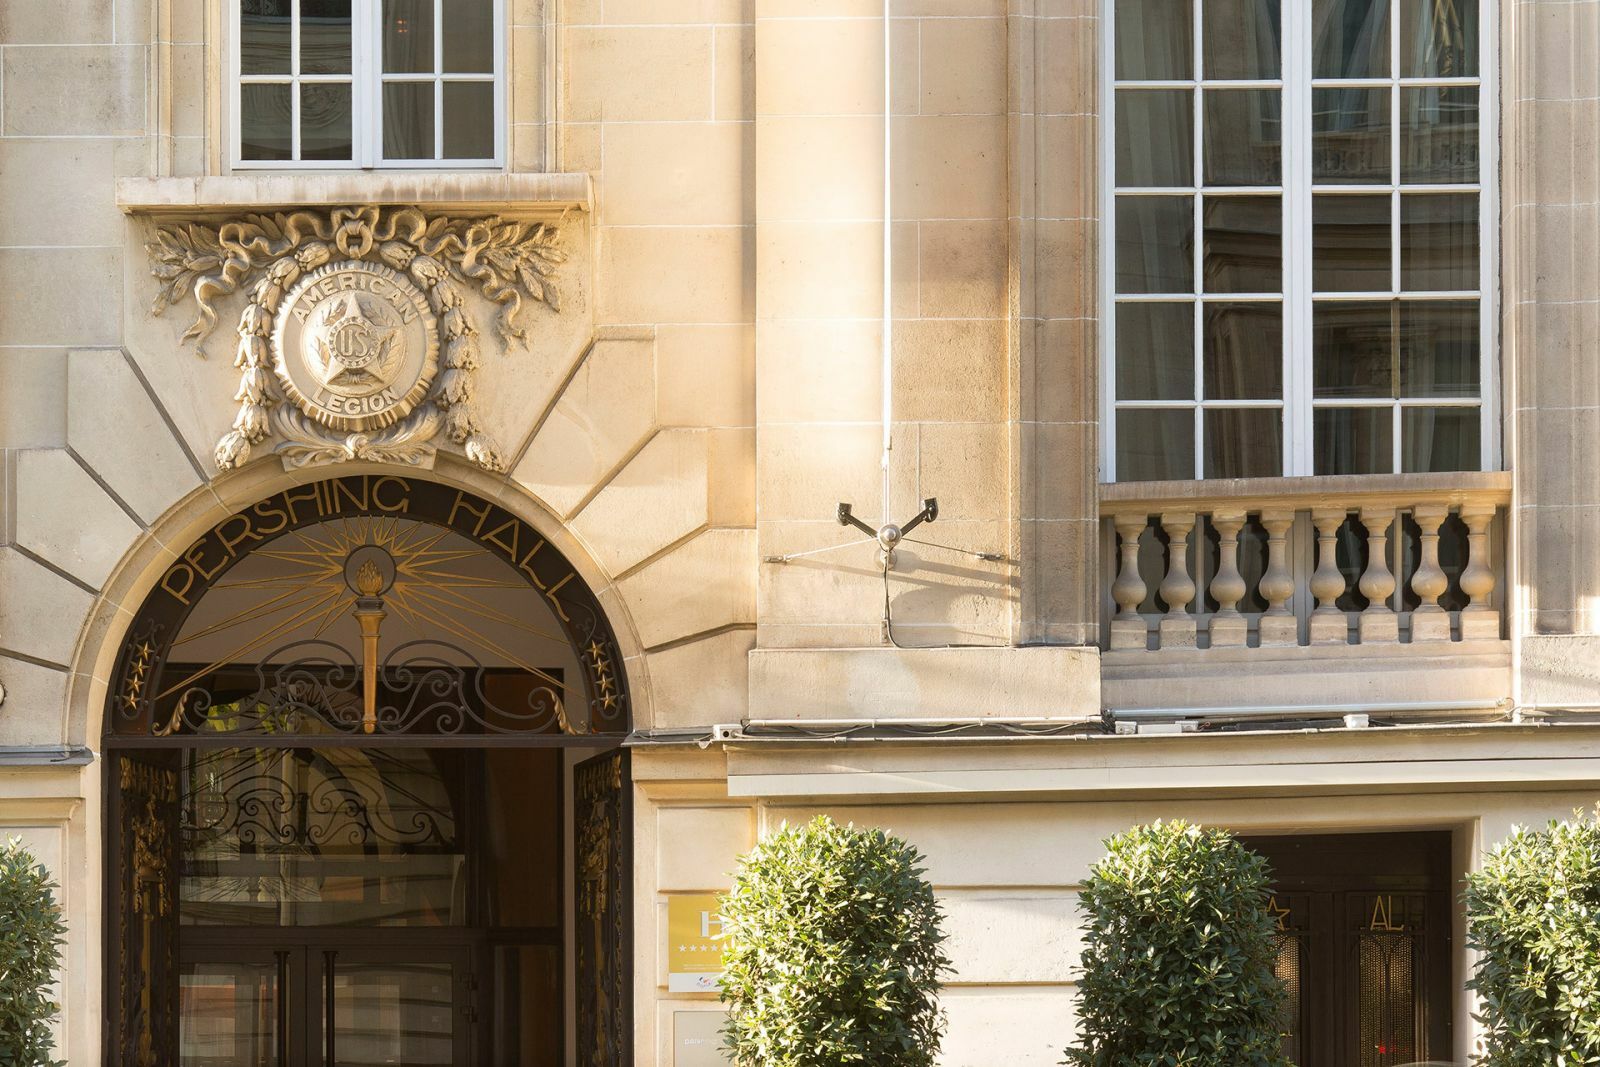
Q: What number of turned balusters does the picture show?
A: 8